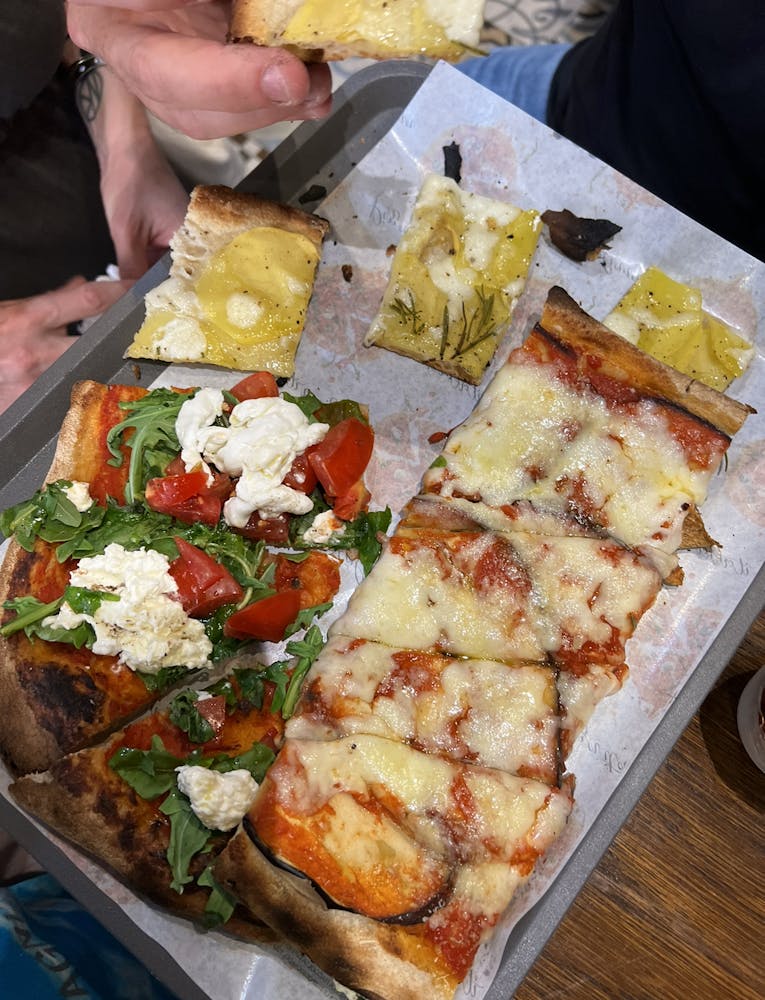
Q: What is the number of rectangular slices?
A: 11